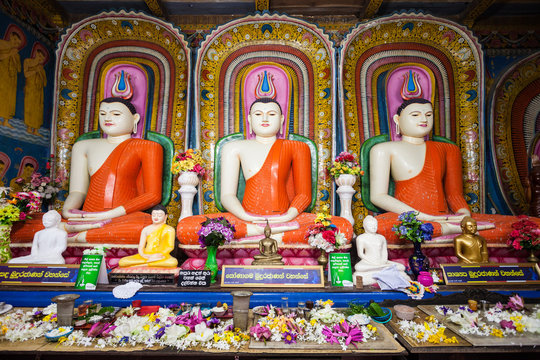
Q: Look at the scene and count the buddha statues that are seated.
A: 8